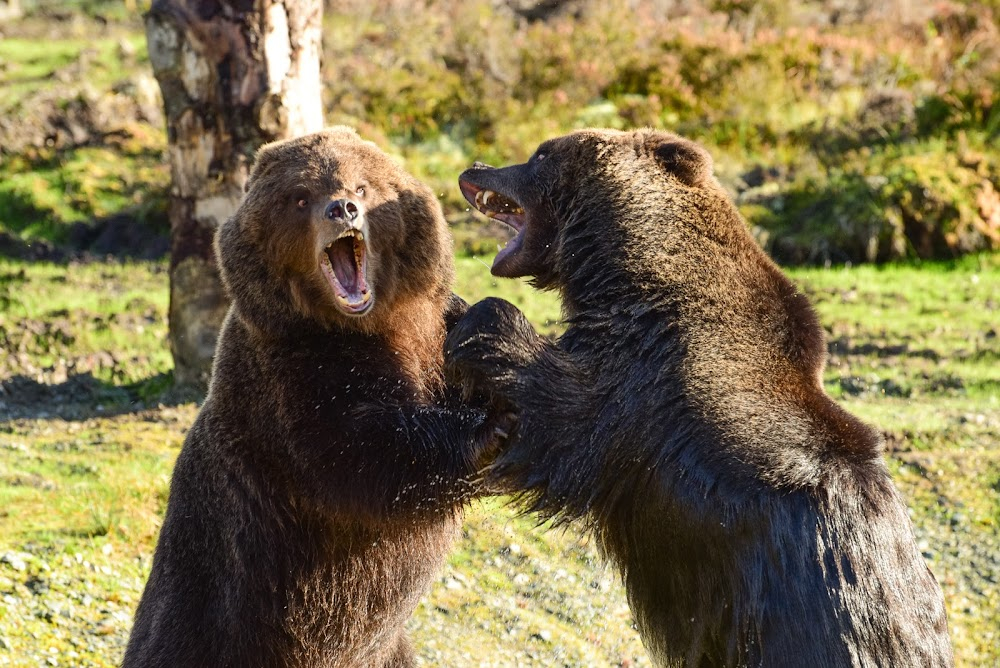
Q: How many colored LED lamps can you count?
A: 0